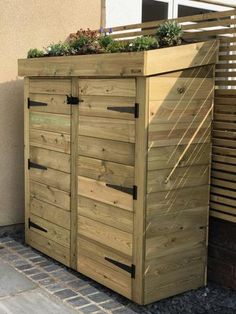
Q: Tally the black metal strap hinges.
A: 6